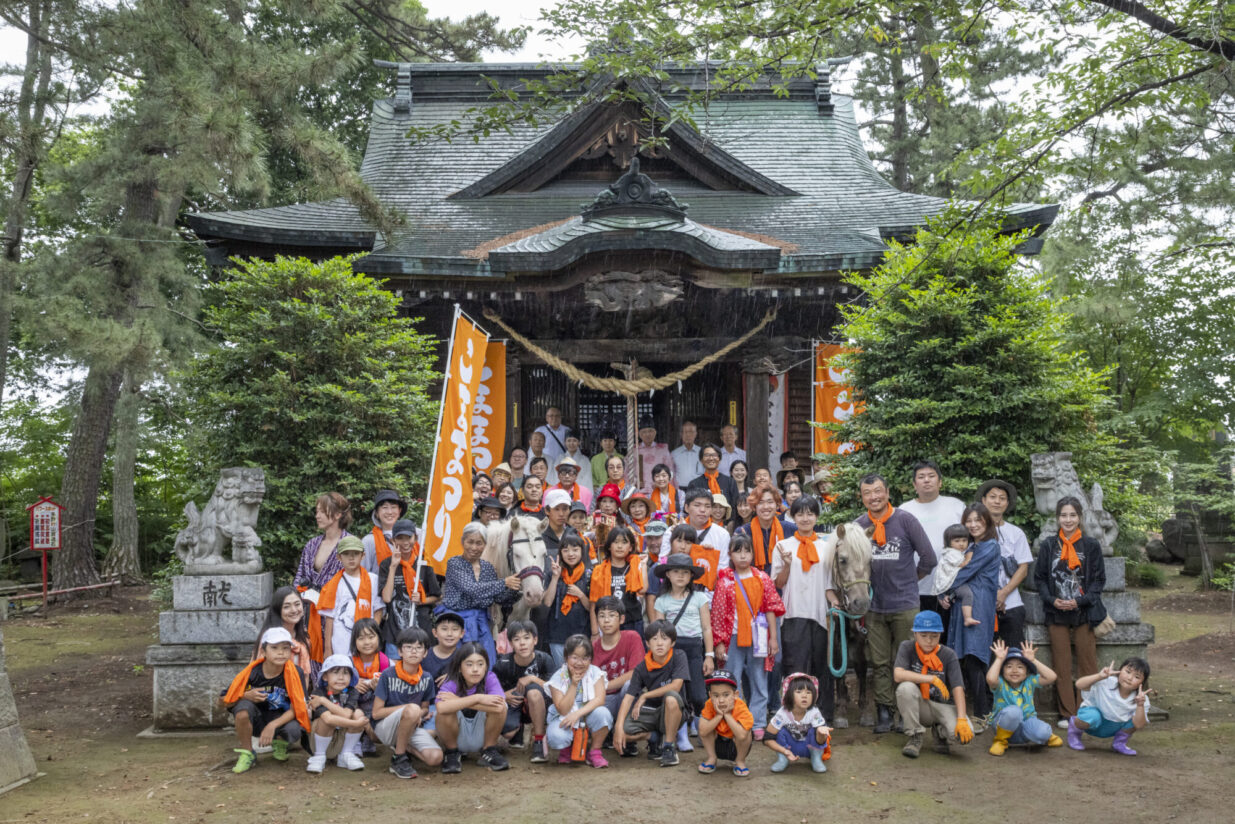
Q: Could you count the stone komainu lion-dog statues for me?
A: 2